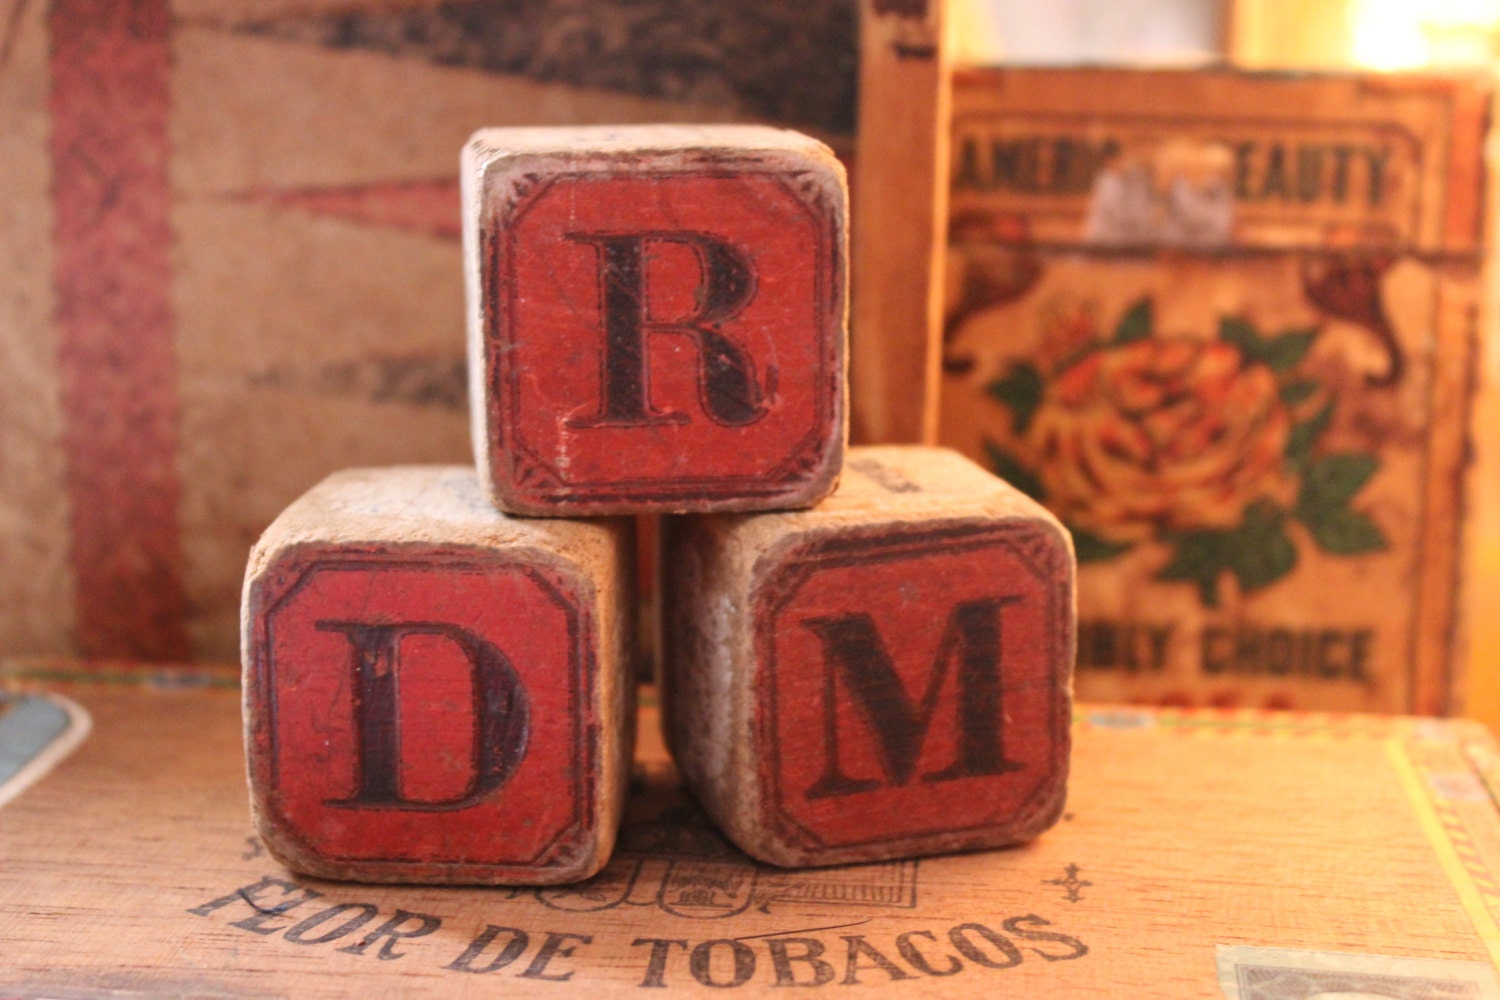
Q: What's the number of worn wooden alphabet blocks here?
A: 3